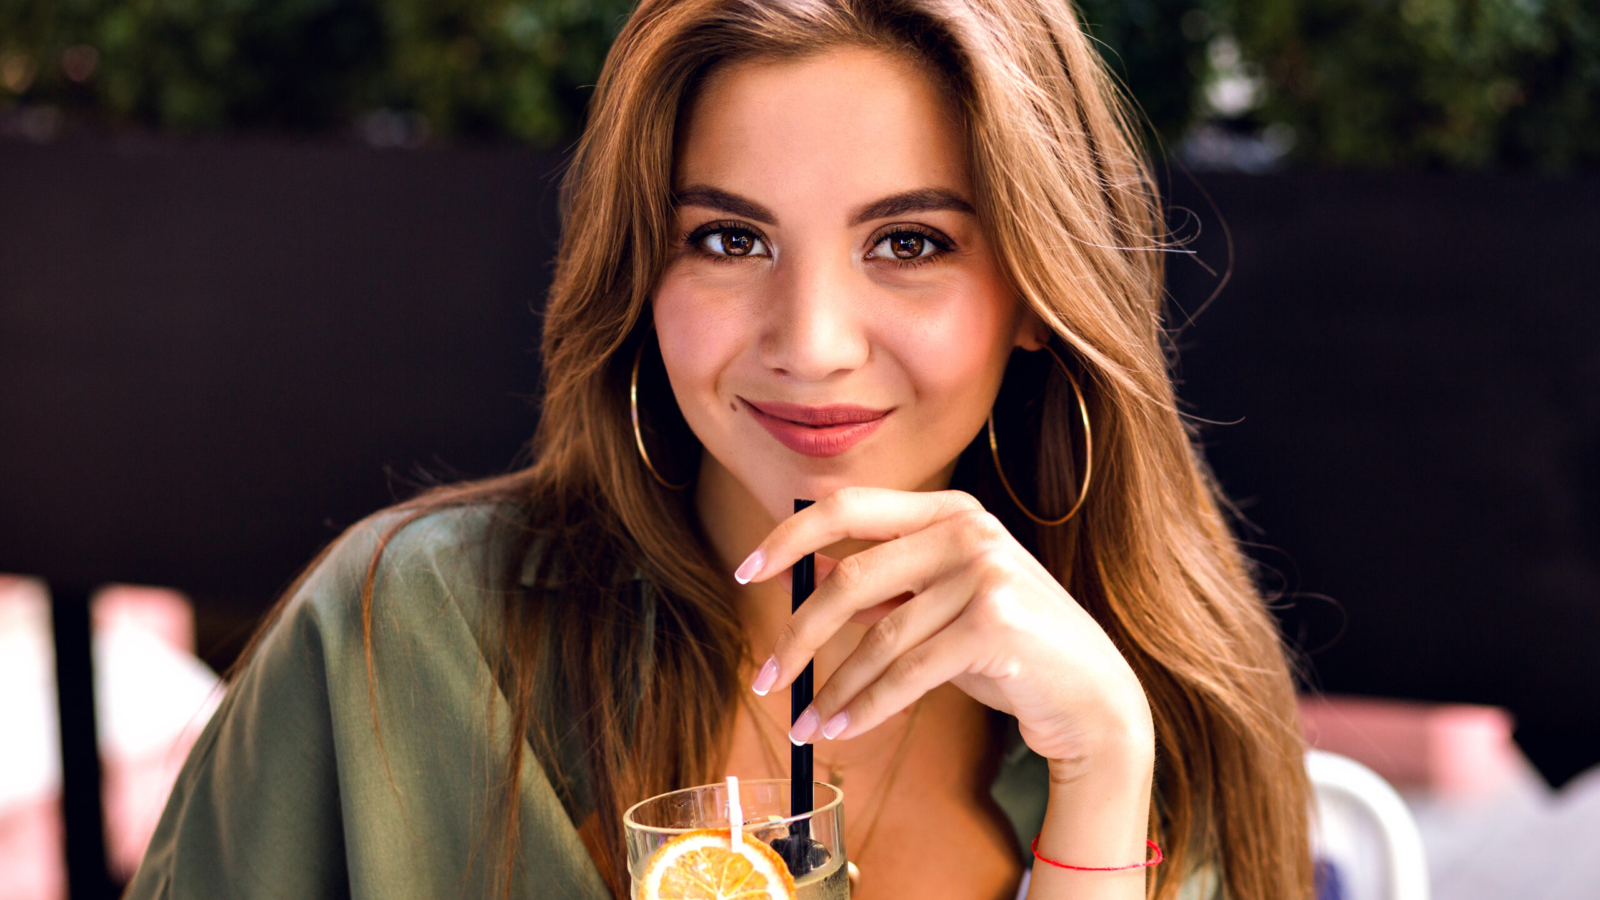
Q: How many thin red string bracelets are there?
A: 1